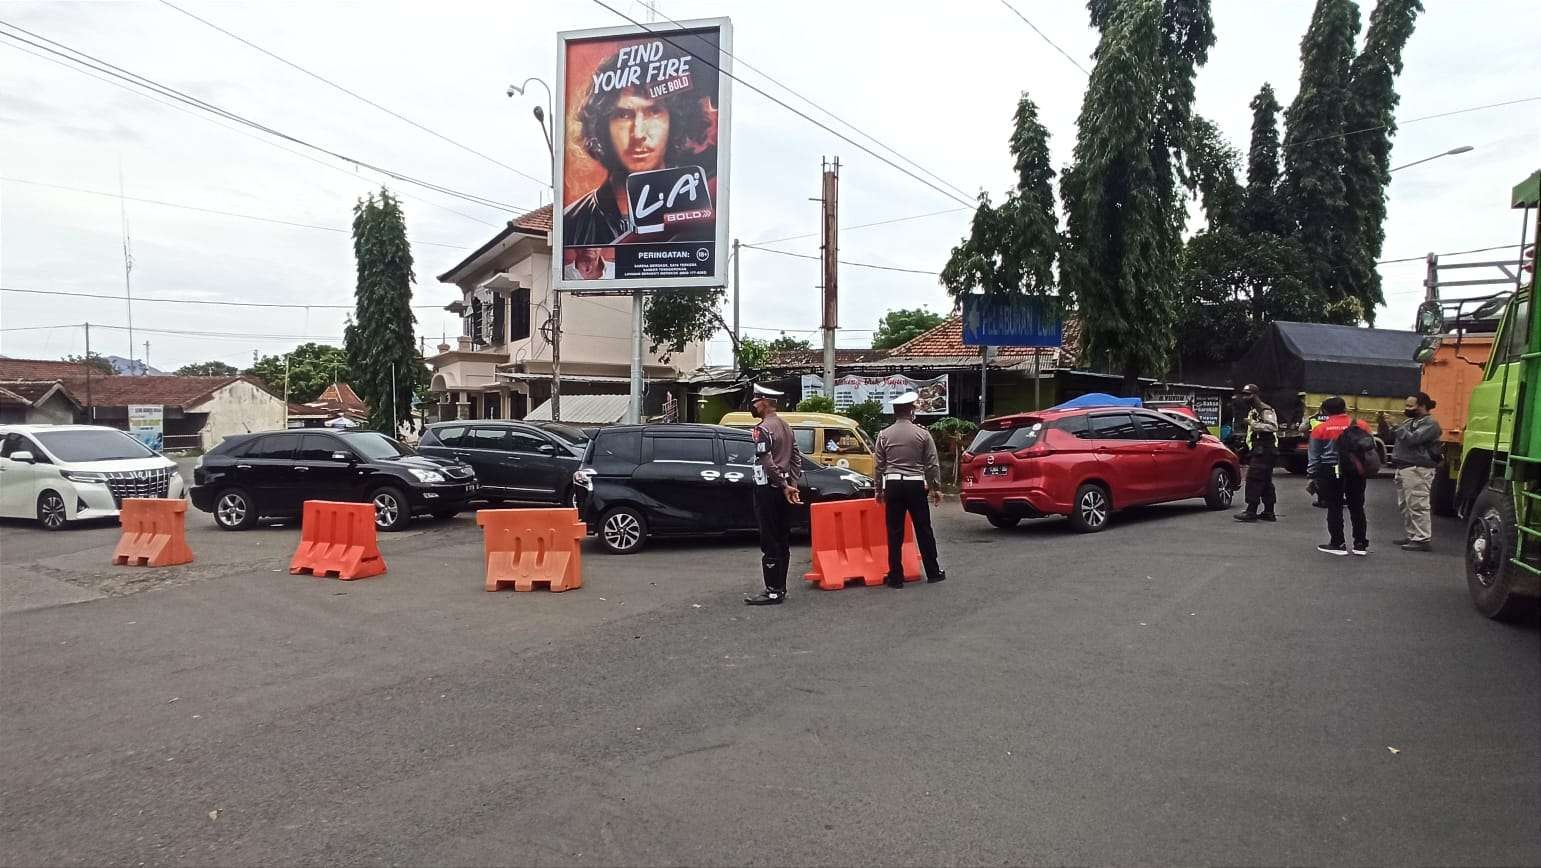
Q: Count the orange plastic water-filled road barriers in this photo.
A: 4